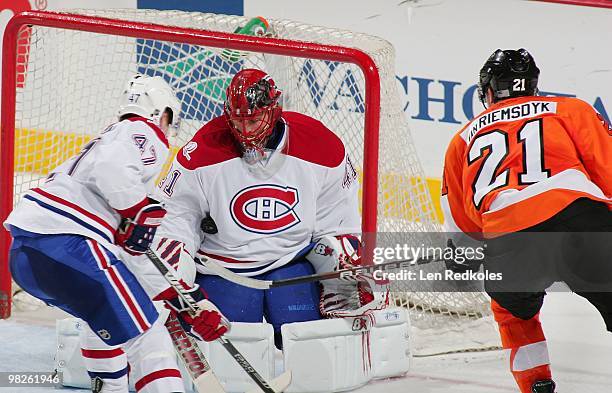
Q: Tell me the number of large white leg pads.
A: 2